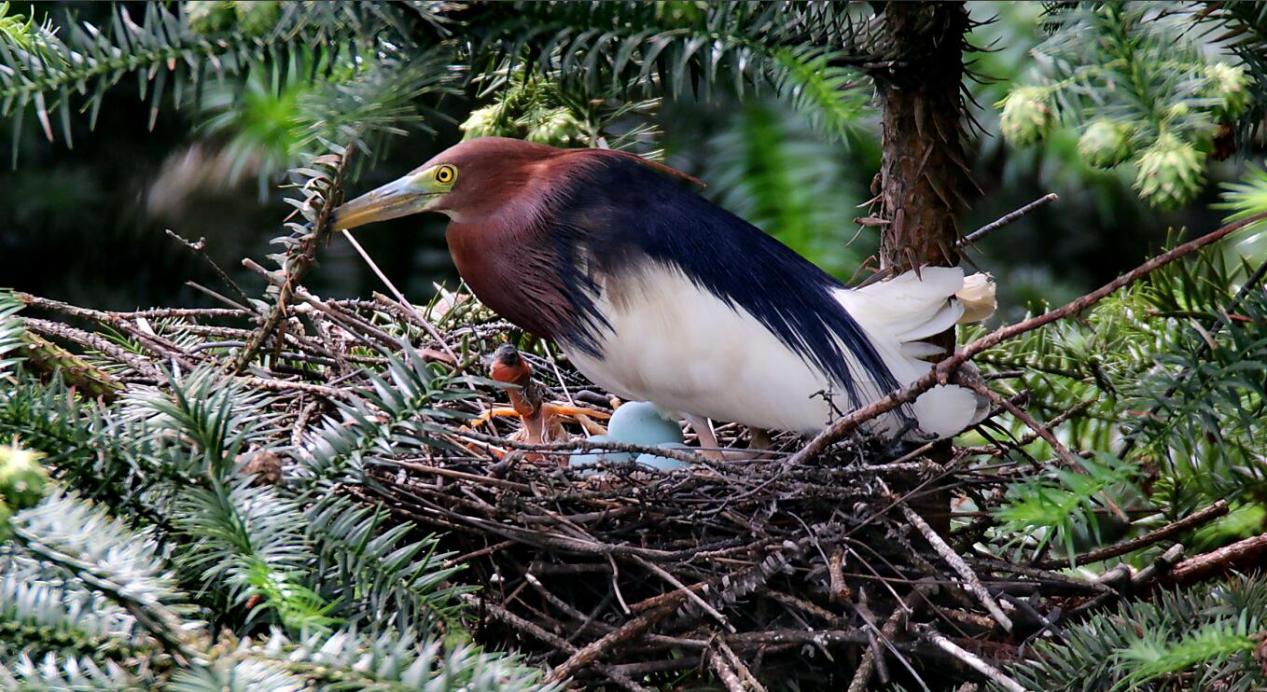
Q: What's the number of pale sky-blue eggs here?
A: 3